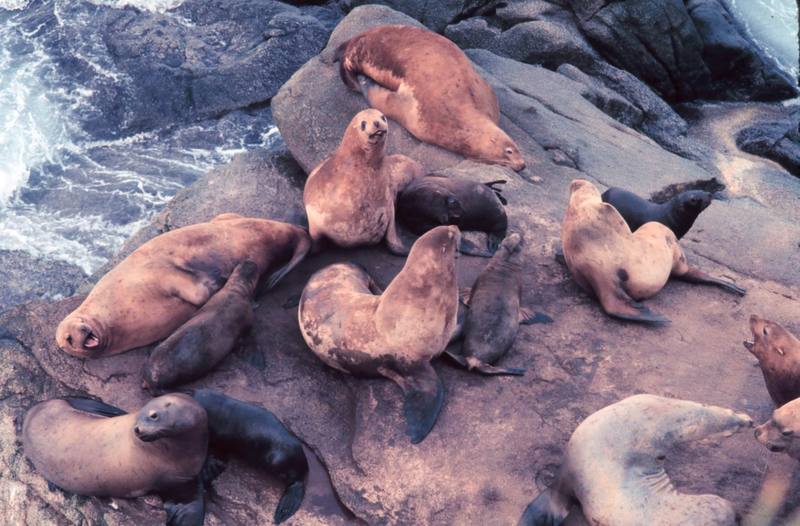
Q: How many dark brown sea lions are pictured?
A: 5